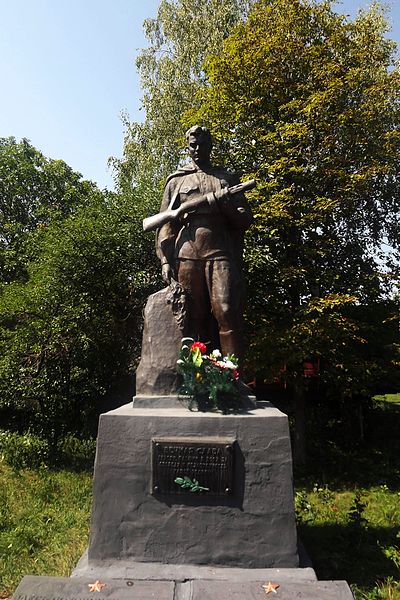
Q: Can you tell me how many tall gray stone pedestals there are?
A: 1